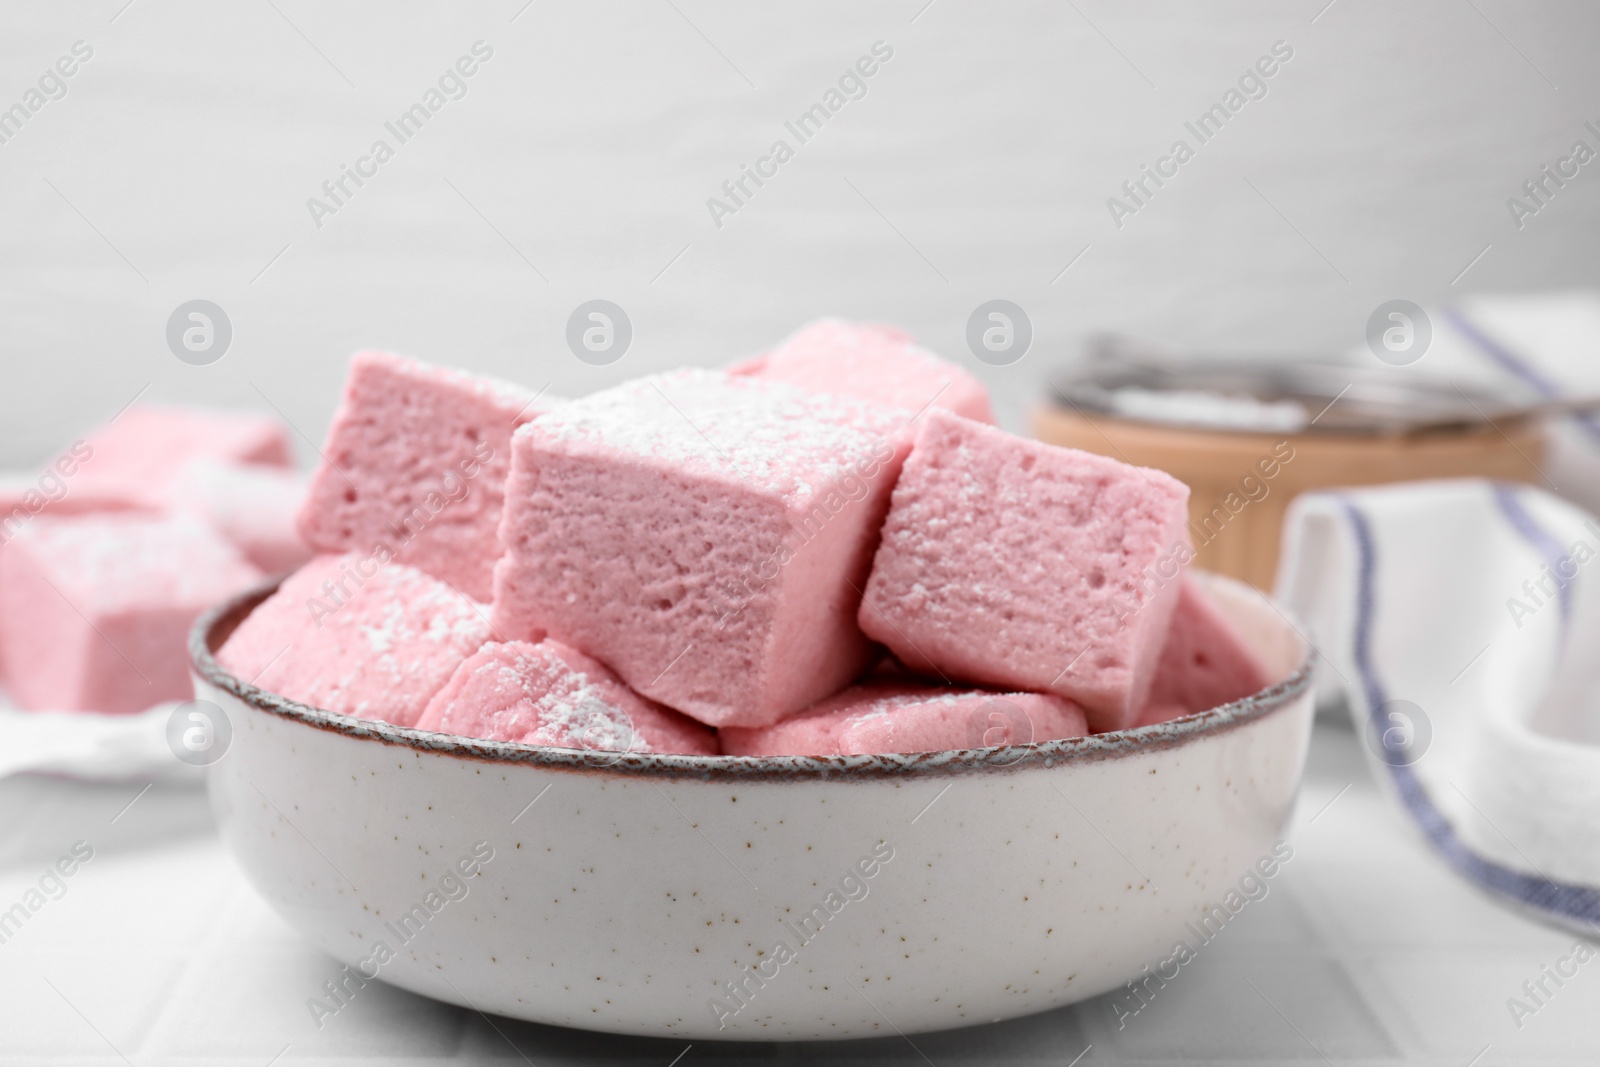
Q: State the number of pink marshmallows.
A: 12